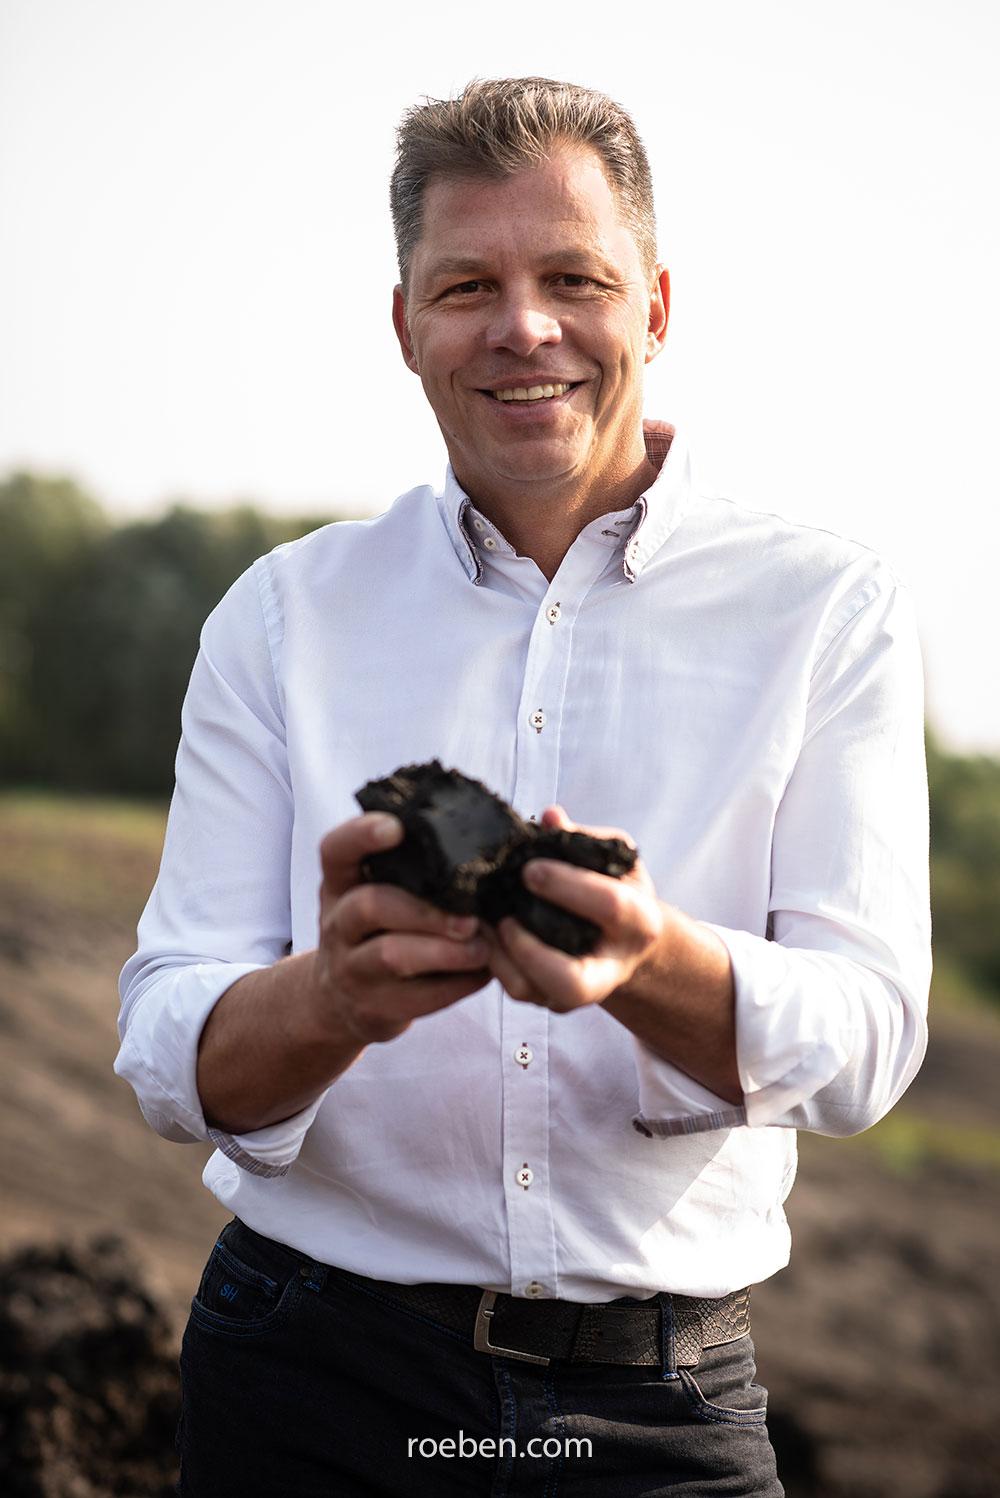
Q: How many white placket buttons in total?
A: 5